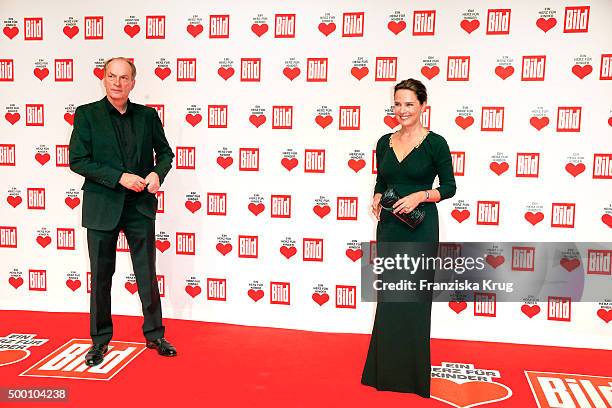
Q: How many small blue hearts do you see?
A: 0